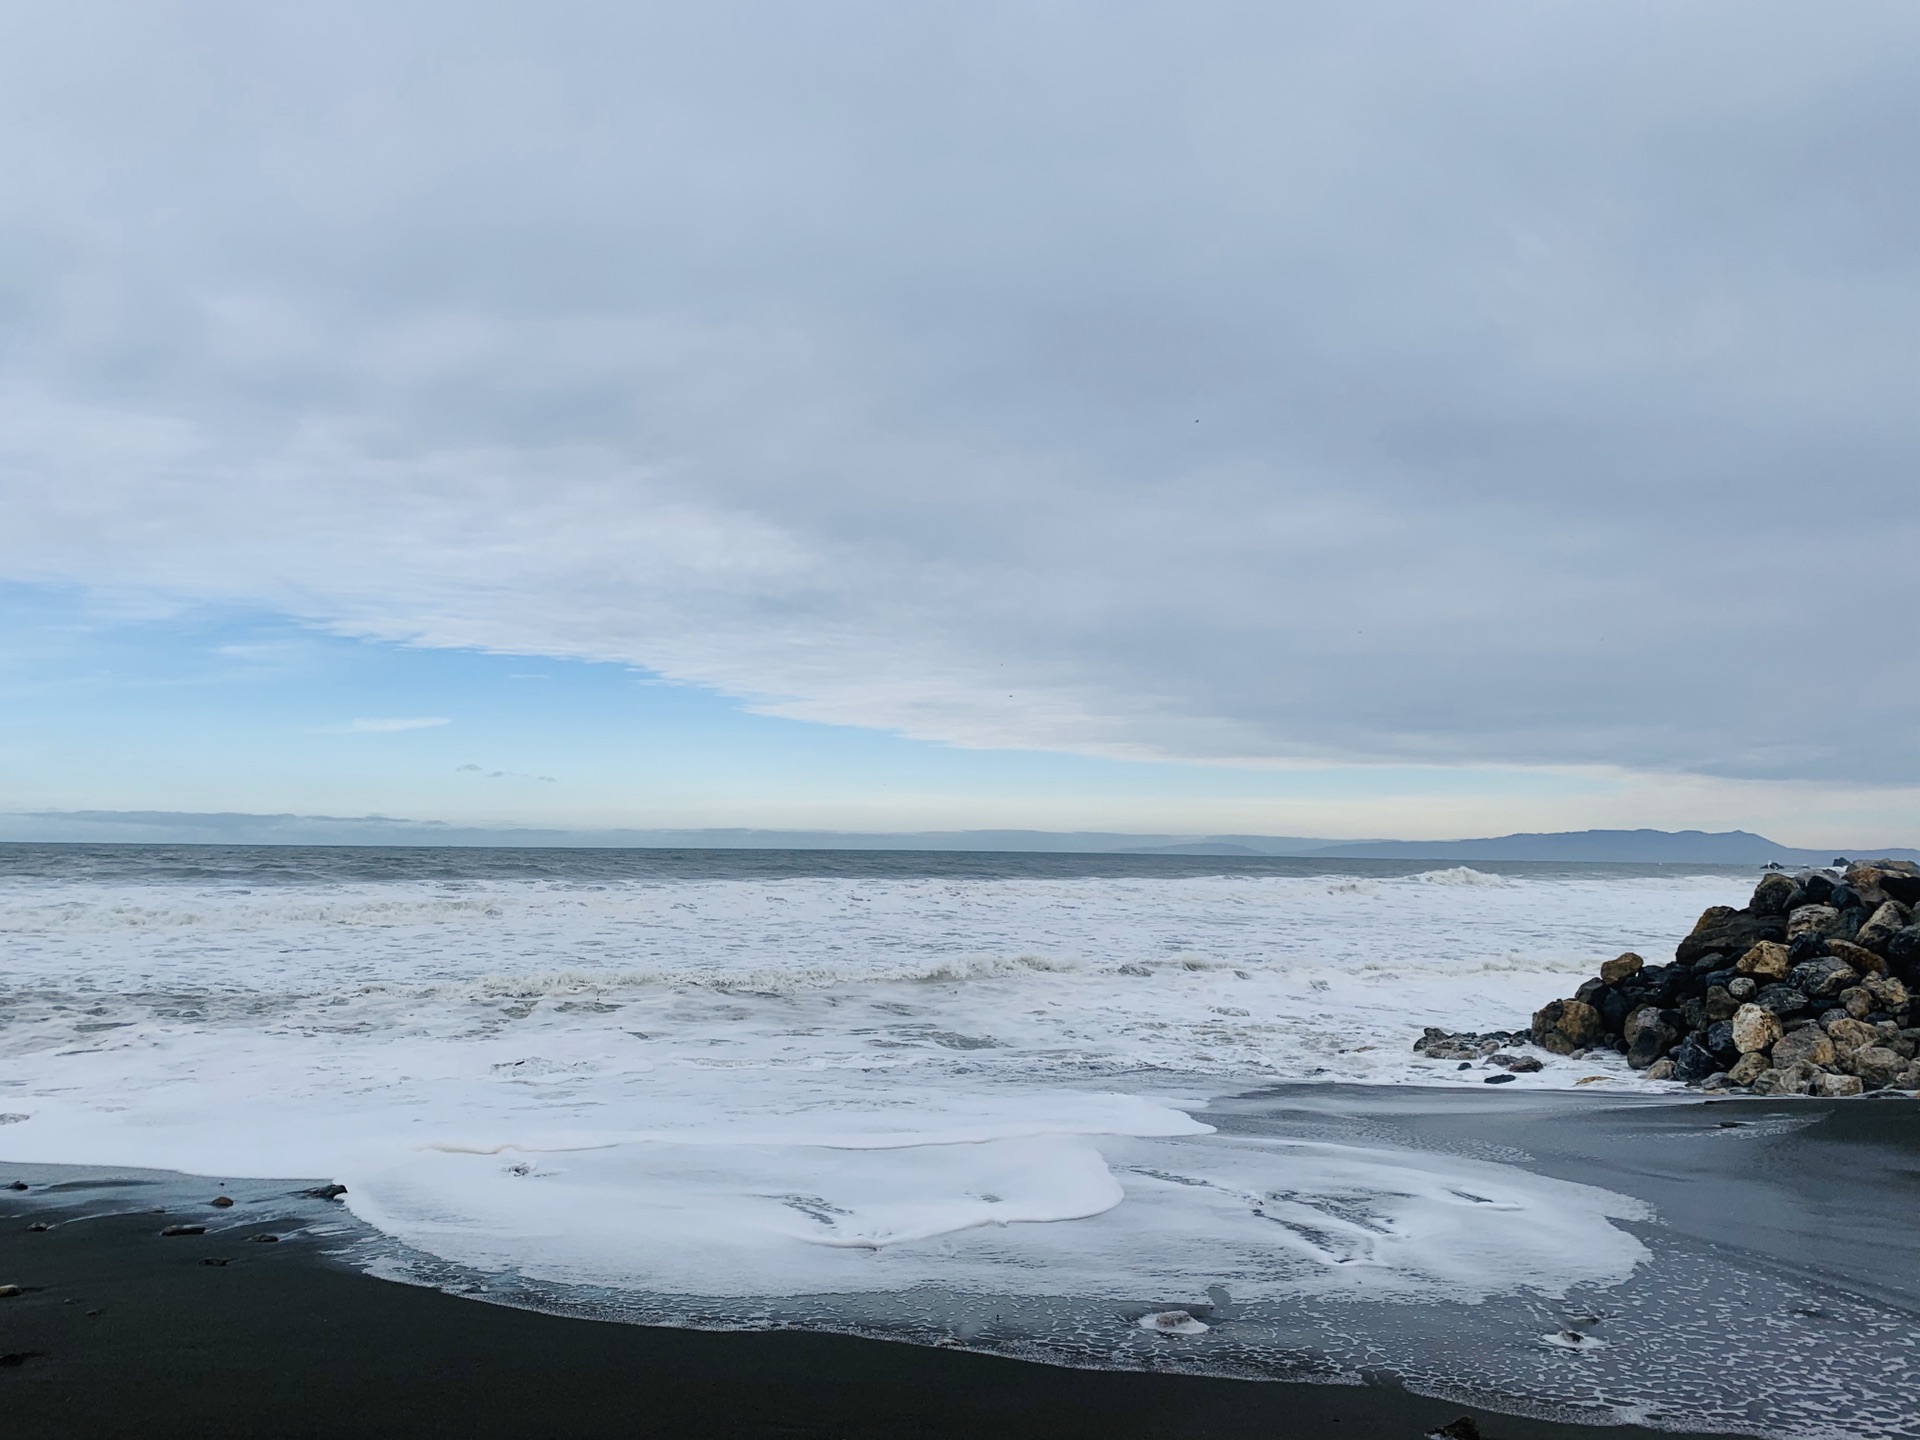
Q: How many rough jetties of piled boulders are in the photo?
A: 1